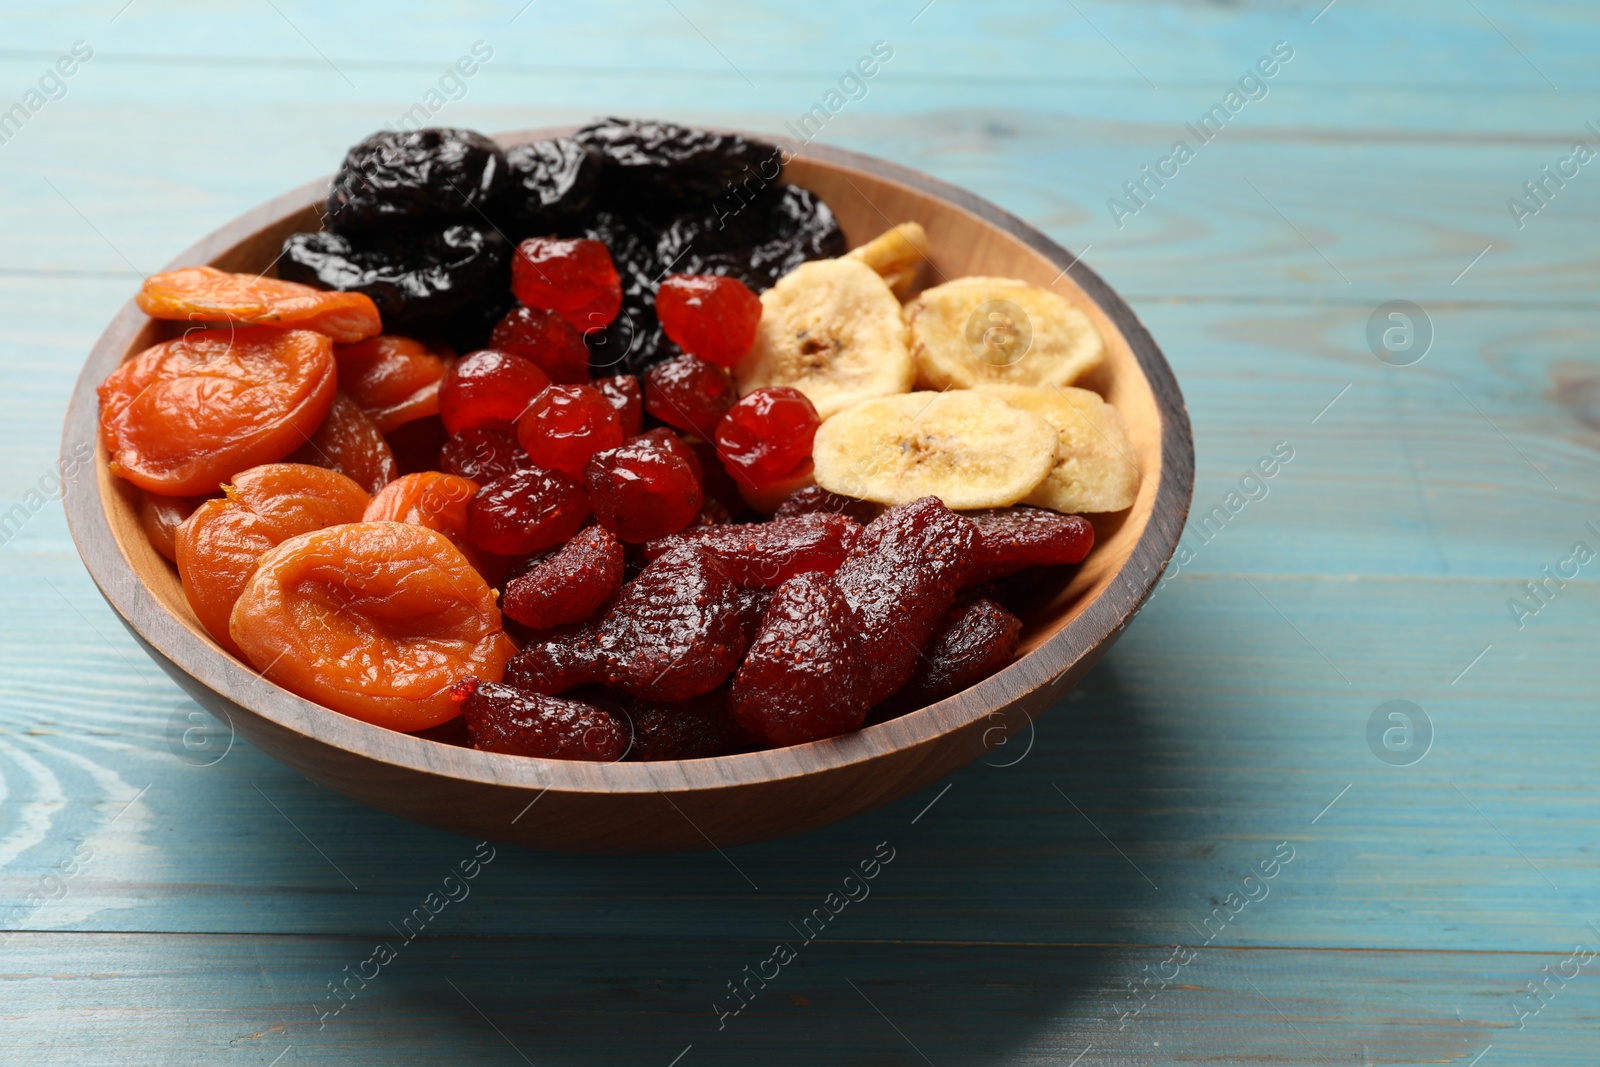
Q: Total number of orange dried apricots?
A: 8